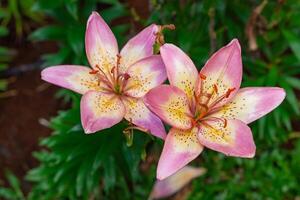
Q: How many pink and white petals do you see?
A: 12